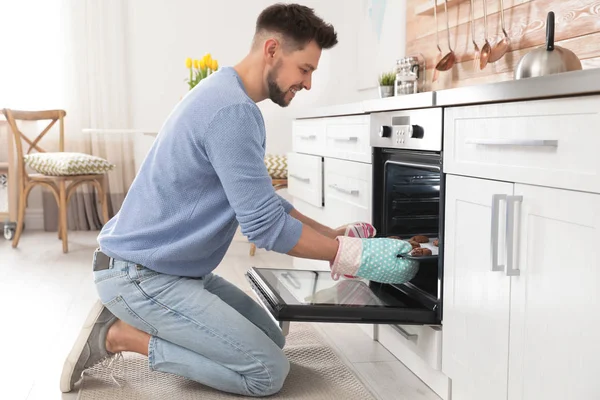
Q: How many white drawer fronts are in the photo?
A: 6